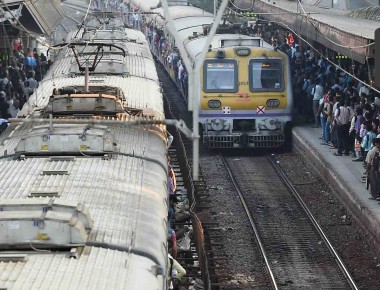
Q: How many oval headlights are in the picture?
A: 3